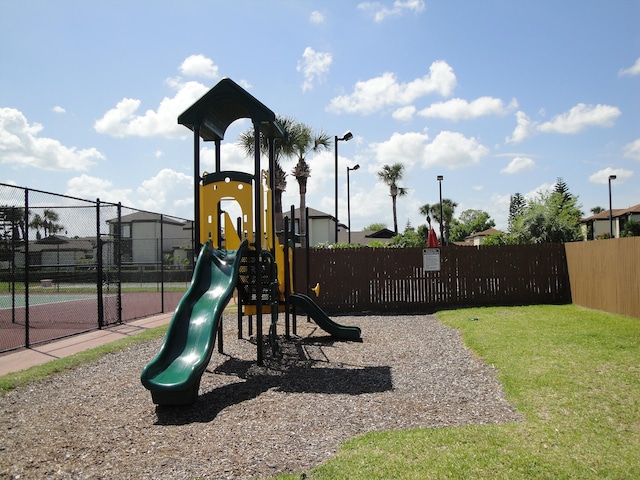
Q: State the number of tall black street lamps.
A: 4